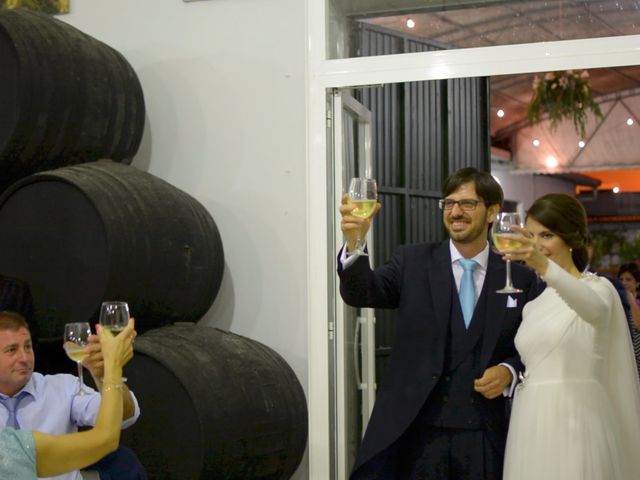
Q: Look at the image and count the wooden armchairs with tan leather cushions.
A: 0